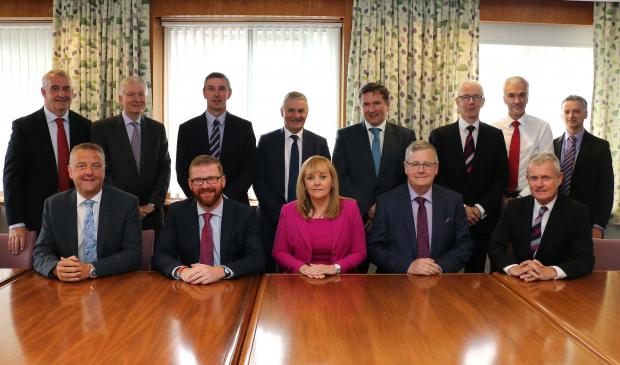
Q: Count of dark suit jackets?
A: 11